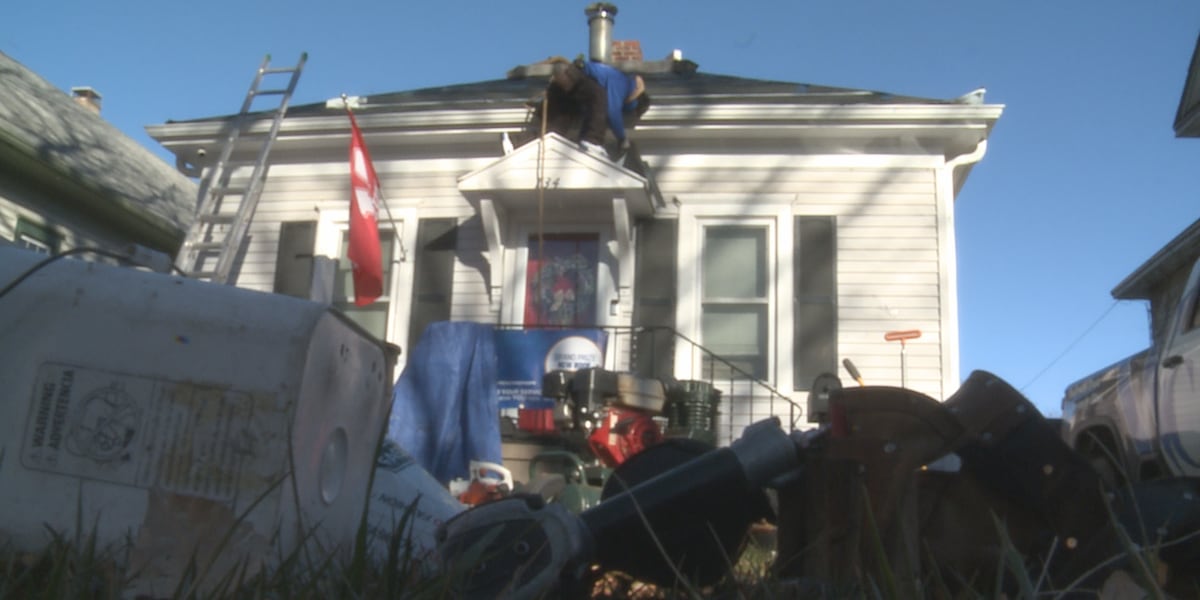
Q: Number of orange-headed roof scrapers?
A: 1